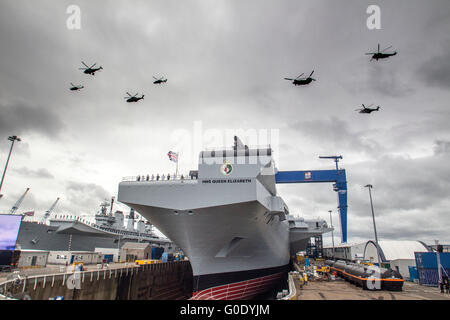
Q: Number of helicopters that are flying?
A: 7